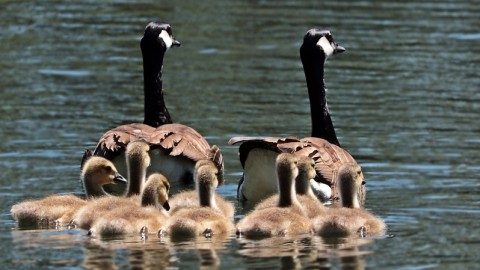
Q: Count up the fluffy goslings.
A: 8